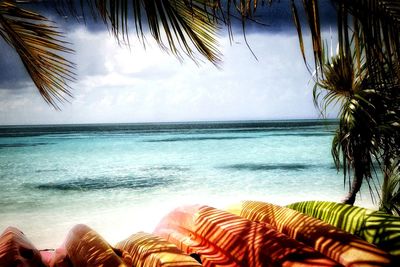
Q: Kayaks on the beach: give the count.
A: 6